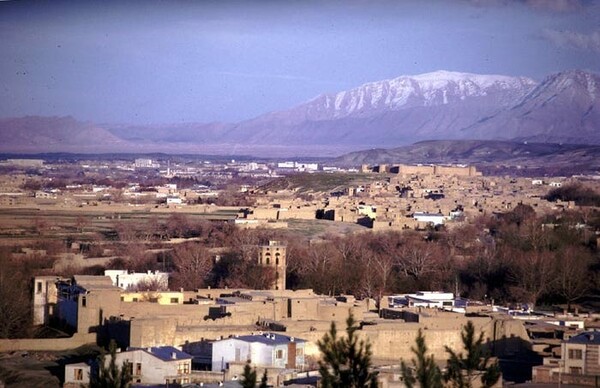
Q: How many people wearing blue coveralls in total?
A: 0